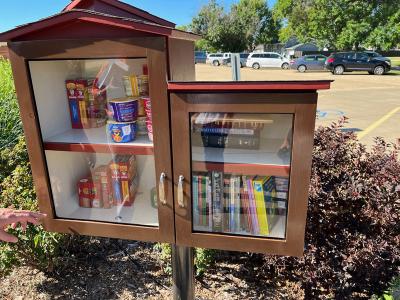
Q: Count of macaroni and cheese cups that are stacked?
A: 2